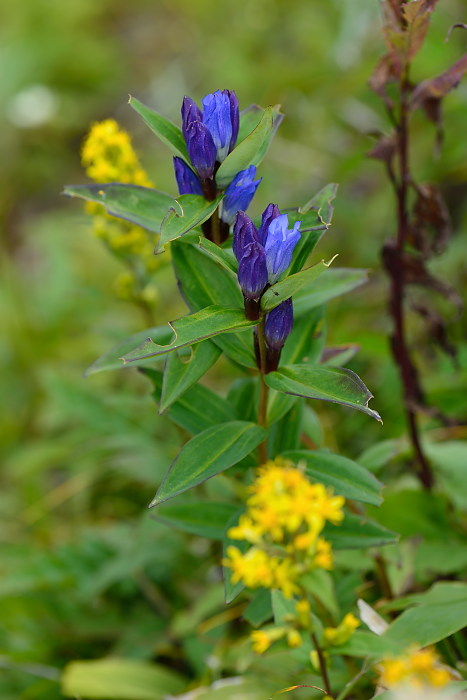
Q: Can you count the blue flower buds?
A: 11